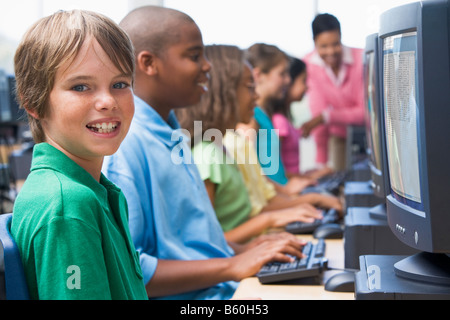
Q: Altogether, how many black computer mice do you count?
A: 2